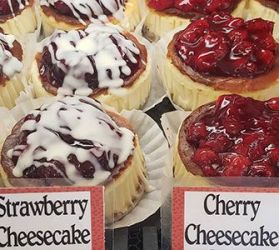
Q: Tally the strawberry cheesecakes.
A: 5